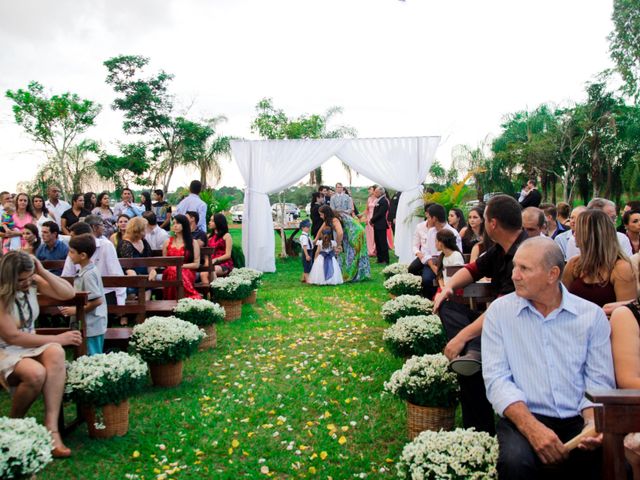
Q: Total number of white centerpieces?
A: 12